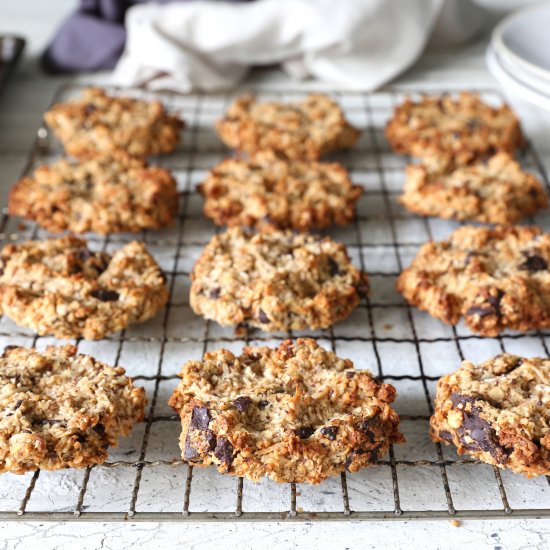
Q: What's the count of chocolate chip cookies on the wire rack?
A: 12